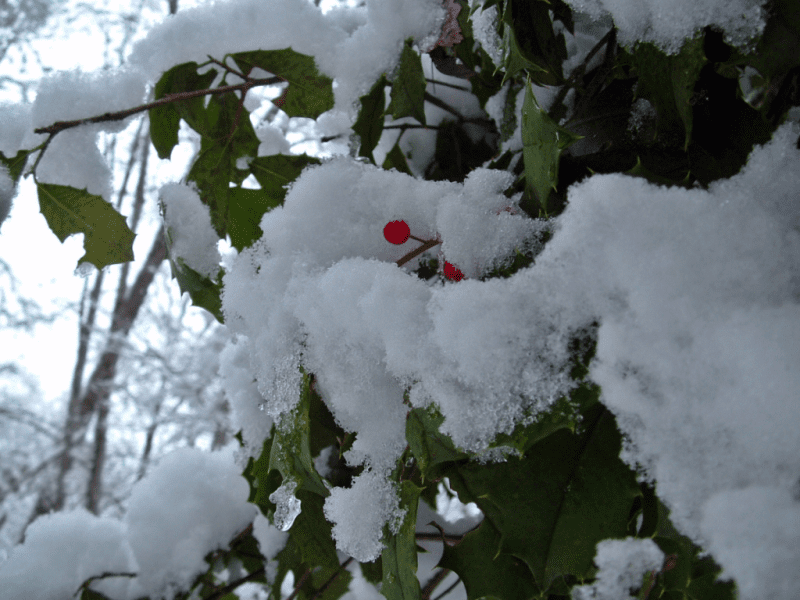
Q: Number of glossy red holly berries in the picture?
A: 2